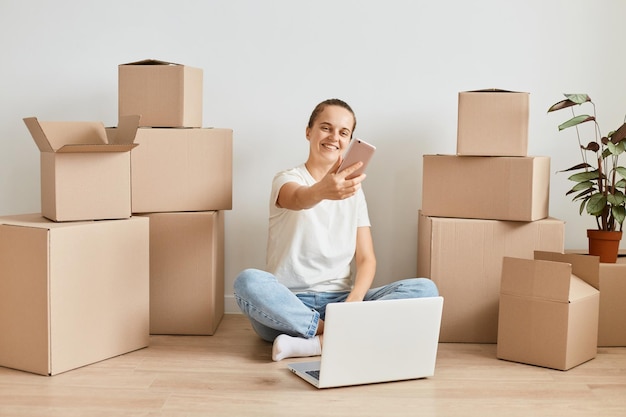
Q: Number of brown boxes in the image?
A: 10